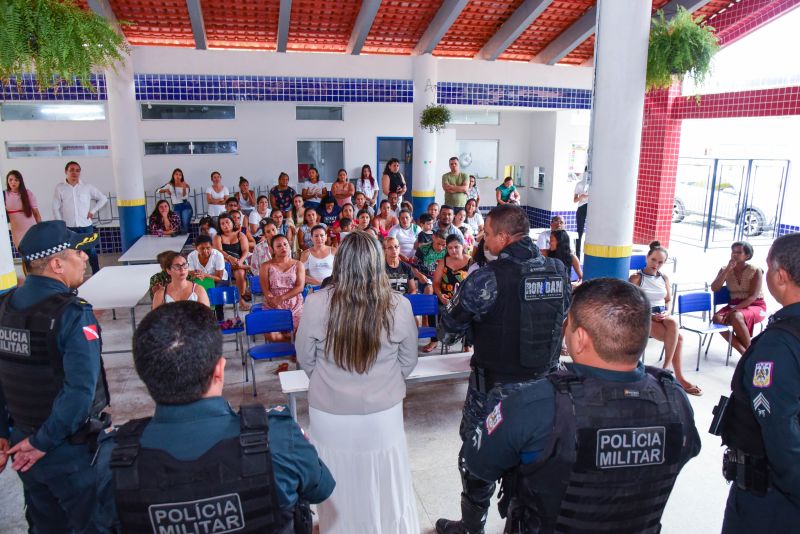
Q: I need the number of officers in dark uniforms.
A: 5